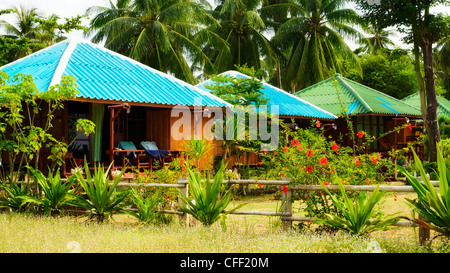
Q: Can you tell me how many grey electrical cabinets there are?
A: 0